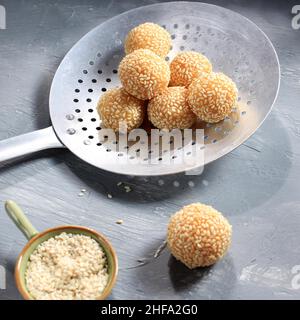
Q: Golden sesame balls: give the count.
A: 7